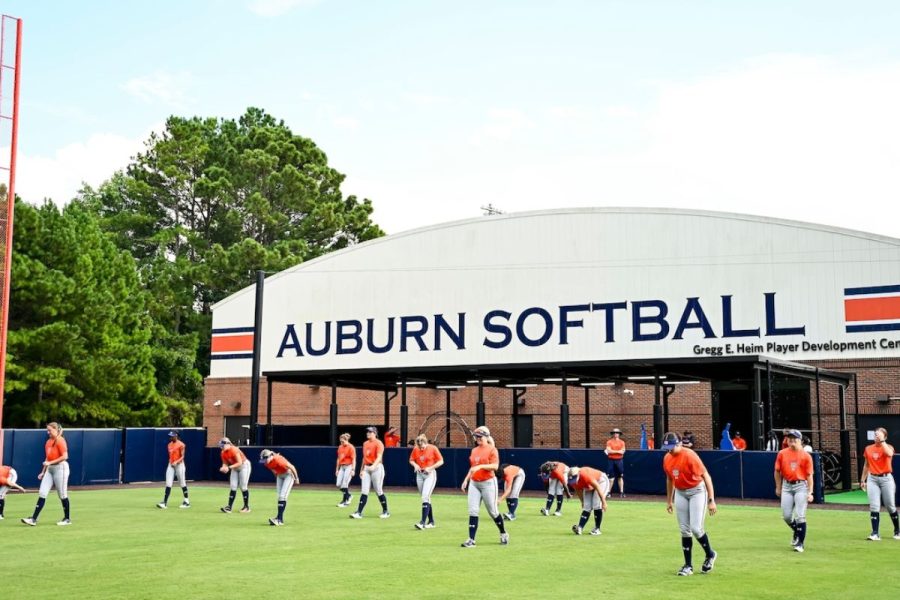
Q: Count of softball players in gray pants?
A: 15